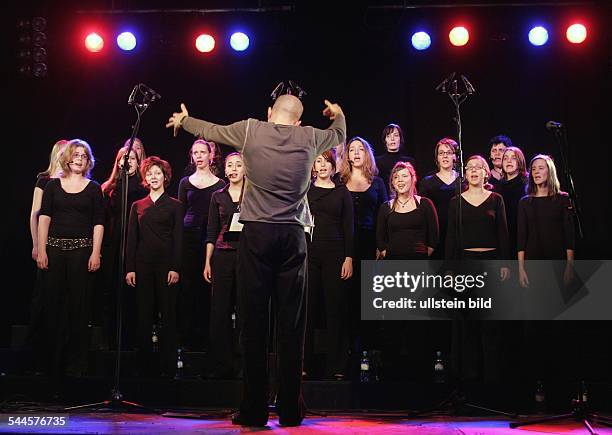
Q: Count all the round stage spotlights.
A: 8